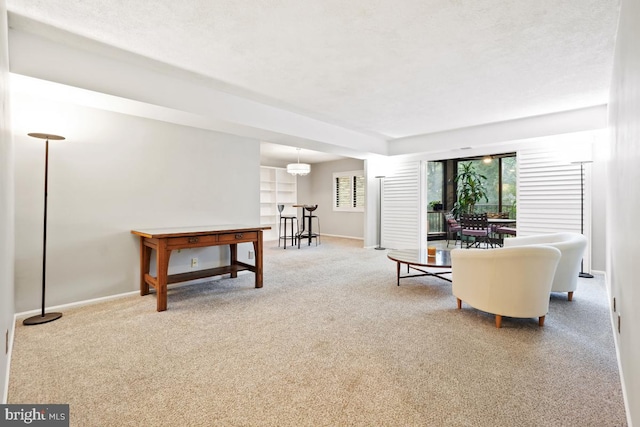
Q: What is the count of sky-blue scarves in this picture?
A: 0